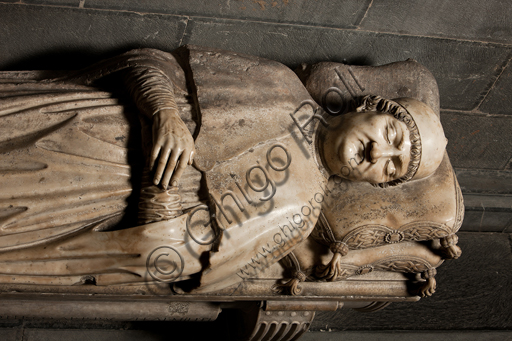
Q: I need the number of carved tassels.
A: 4